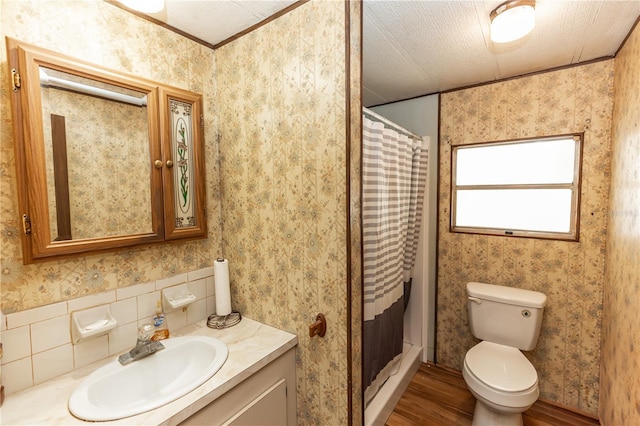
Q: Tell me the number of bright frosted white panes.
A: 2